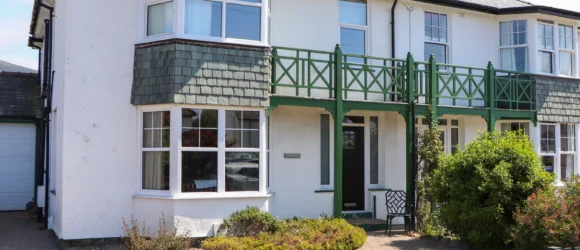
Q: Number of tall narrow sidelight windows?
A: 2